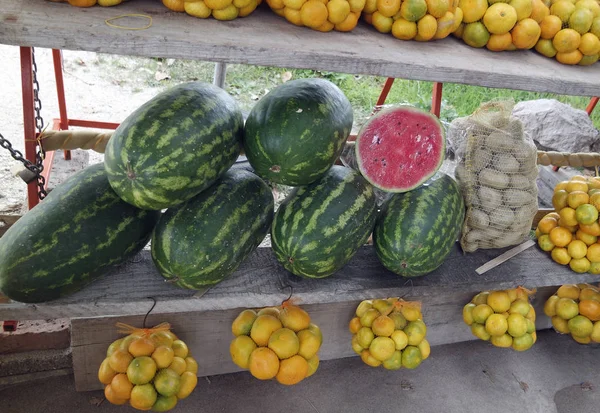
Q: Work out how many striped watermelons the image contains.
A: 6